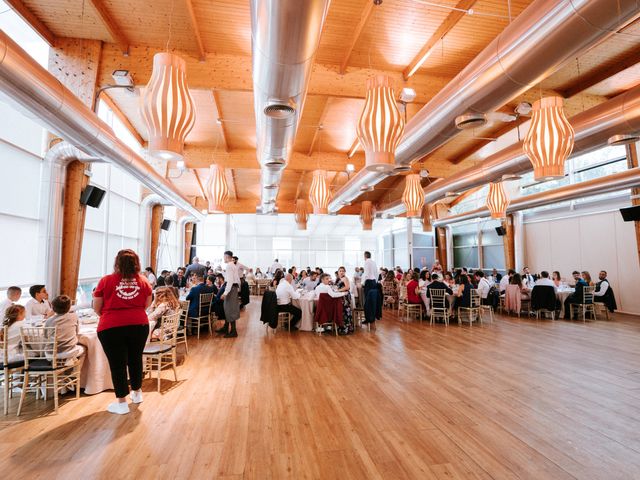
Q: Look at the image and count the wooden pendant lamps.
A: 10